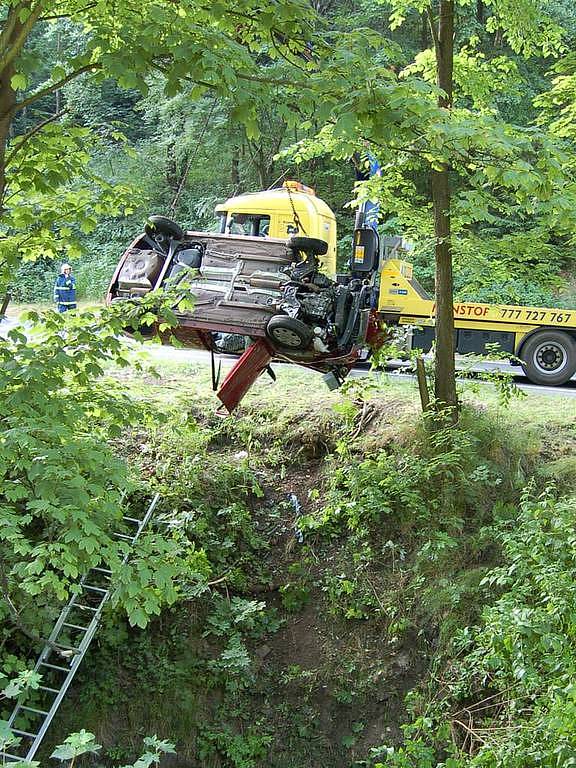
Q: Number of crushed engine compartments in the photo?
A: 1